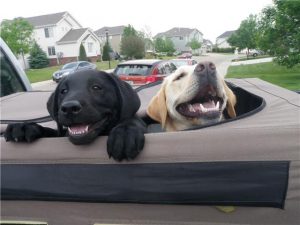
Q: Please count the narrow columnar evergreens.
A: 2